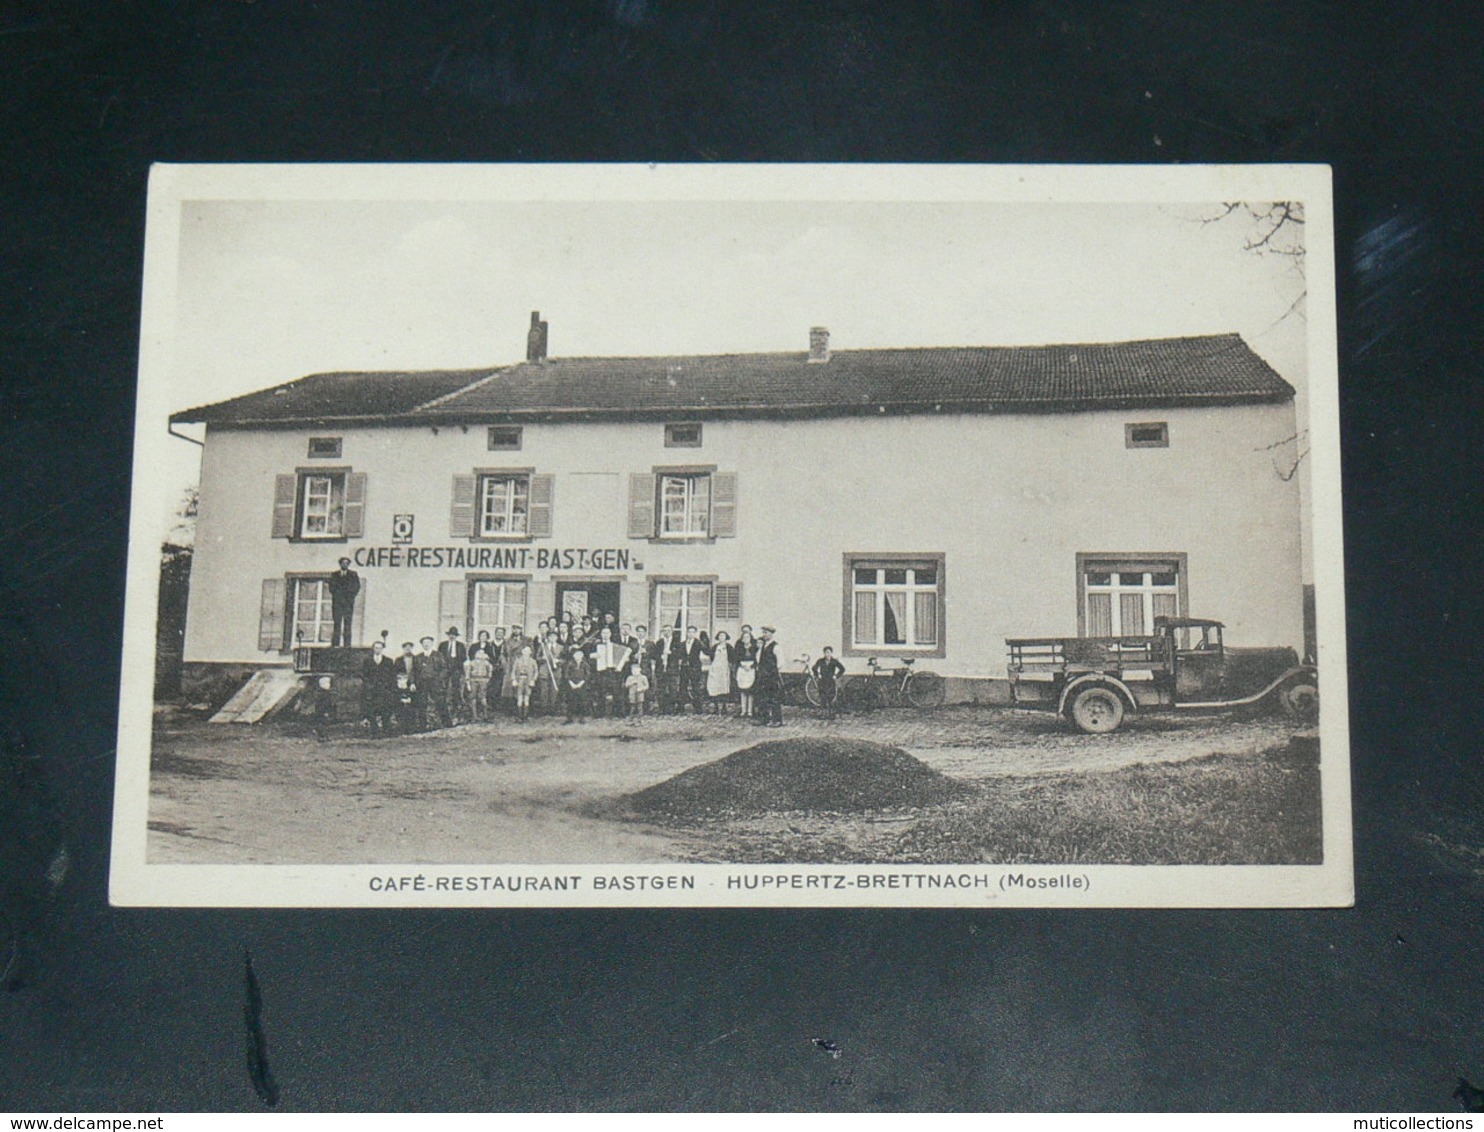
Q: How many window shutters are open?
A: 12